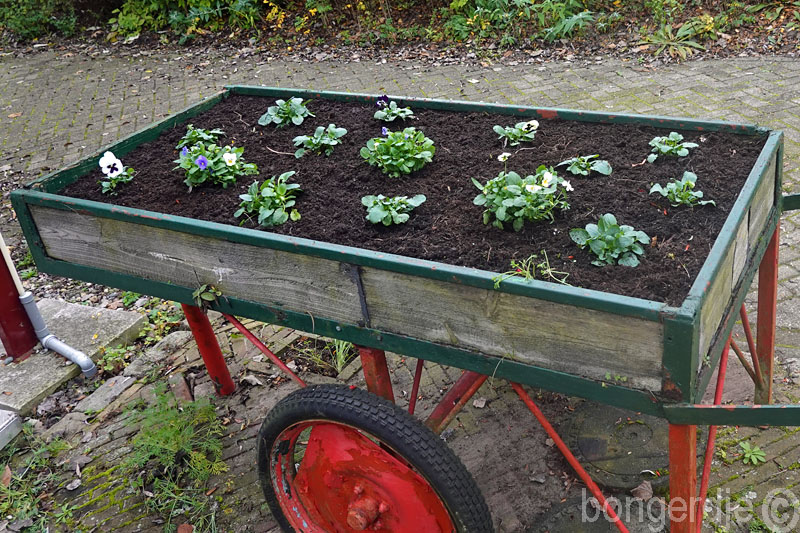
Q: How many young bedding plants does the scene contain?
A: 15